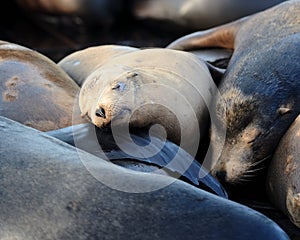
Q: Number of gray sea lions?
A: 2